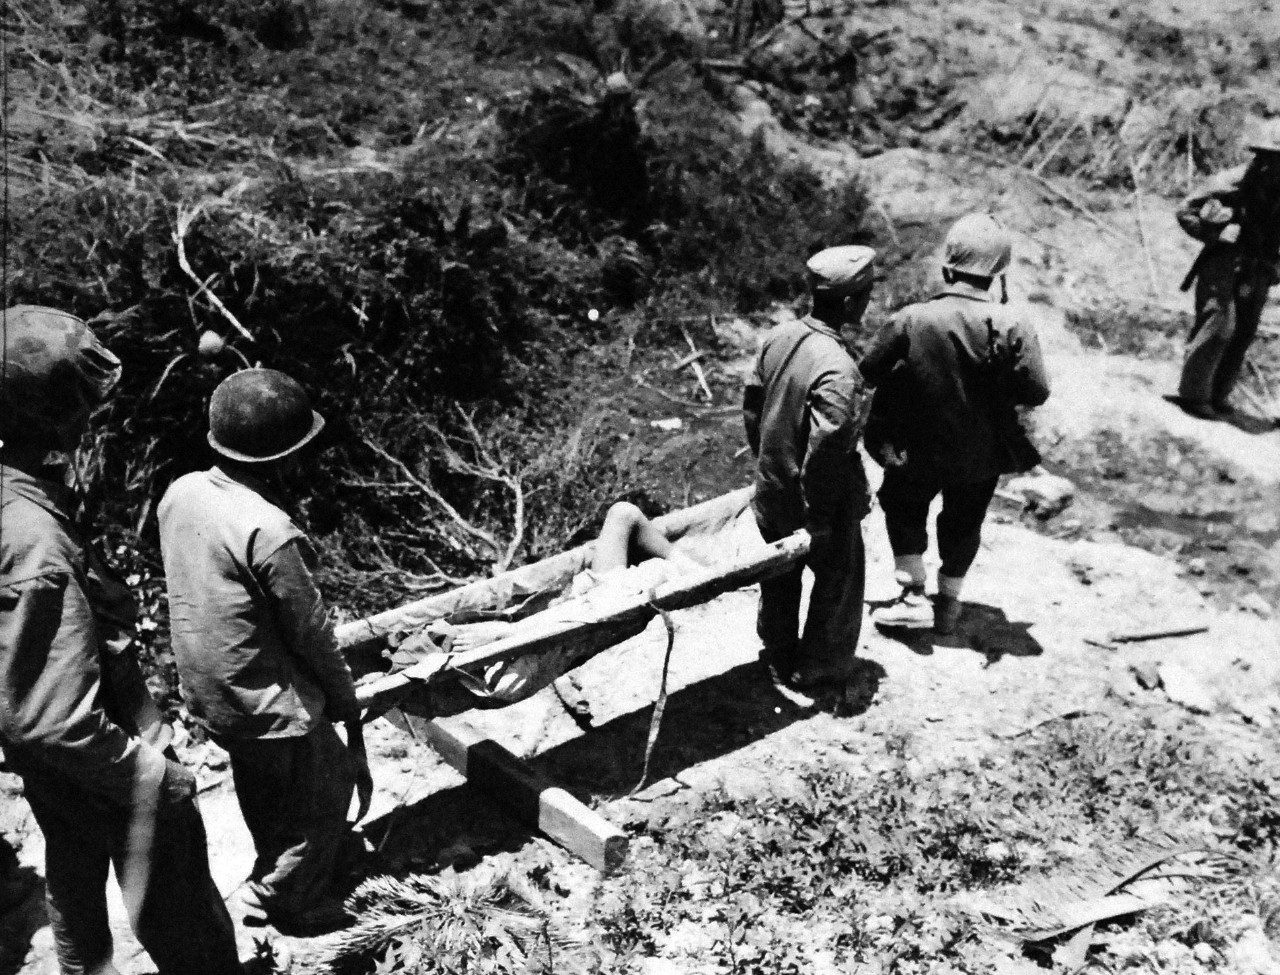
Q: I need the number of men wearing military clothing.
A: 5